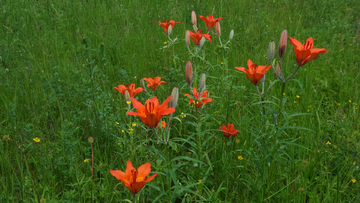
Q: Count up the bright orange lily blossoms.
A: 11